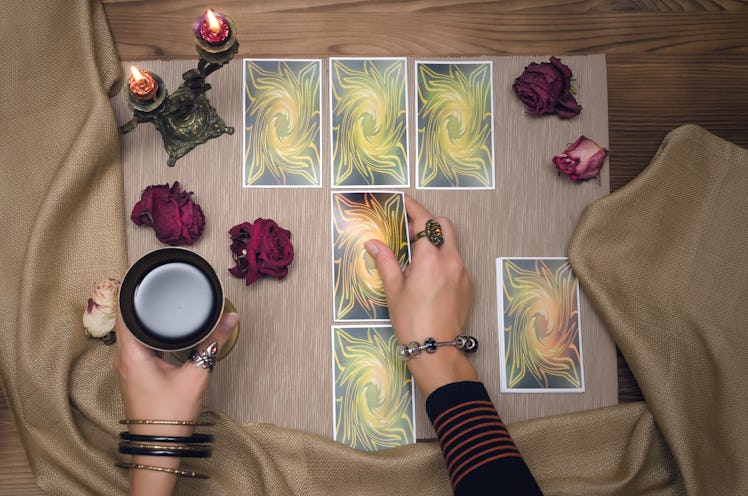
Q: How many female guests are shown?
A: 1